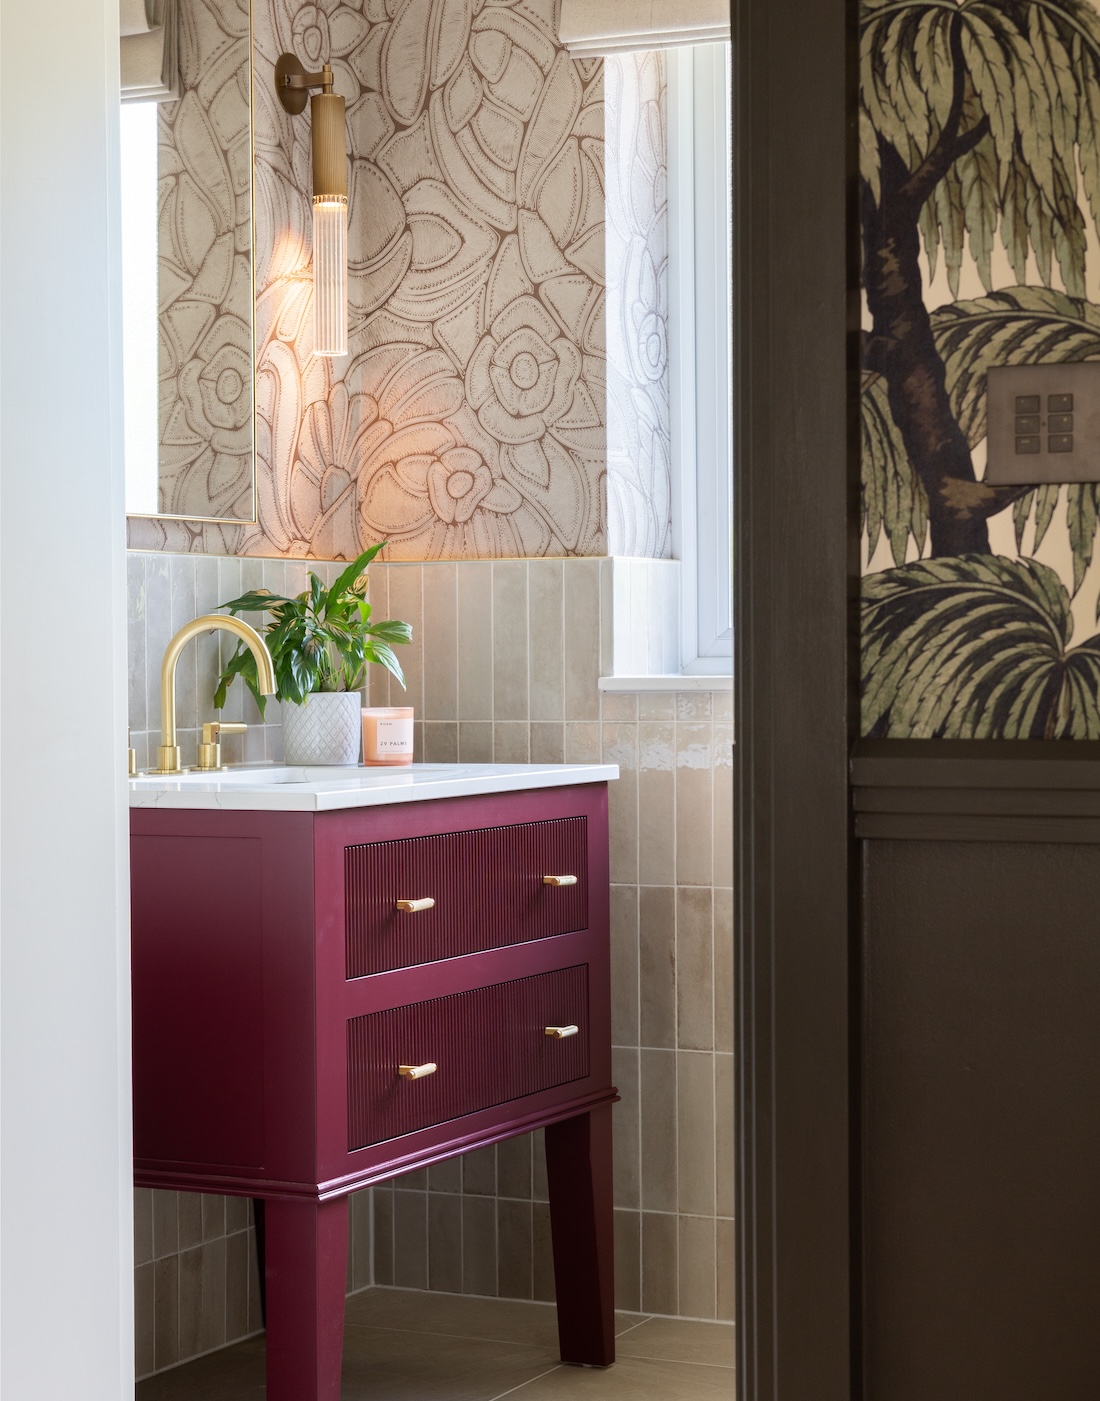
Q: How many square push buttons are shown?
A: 6